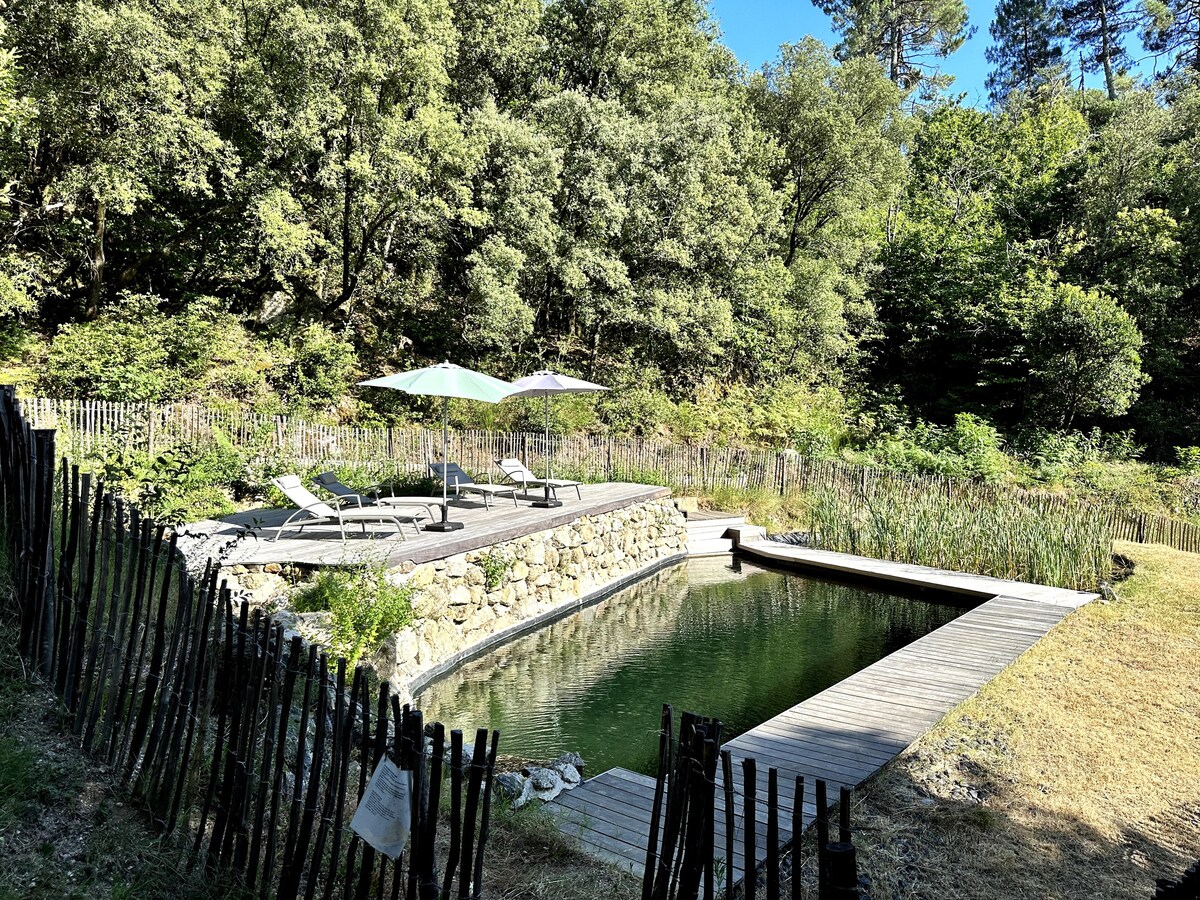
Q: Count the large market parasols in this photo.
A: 2